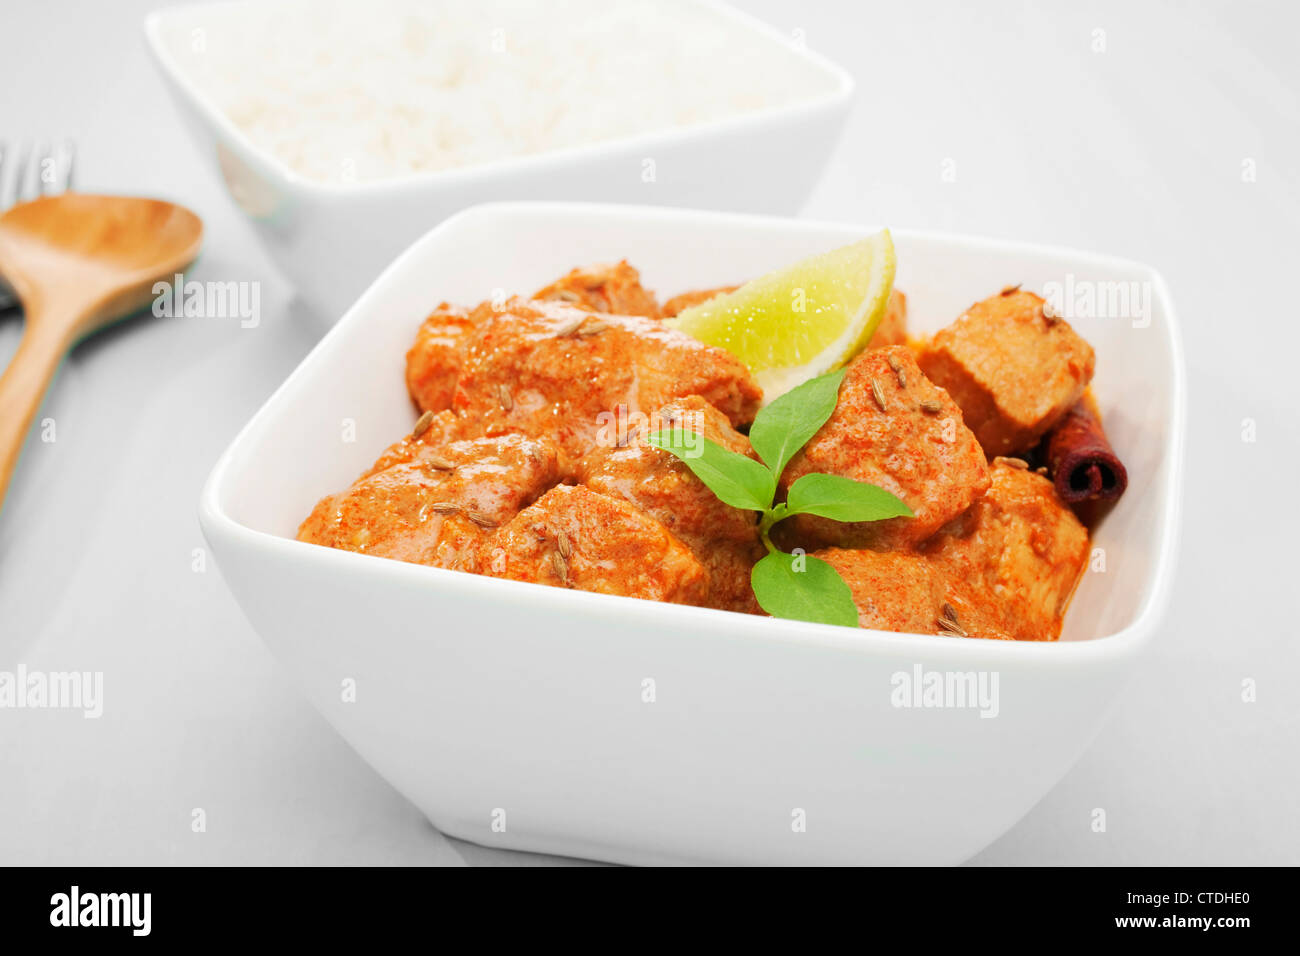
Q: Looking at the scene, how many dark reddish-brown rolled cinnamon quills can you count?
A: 1